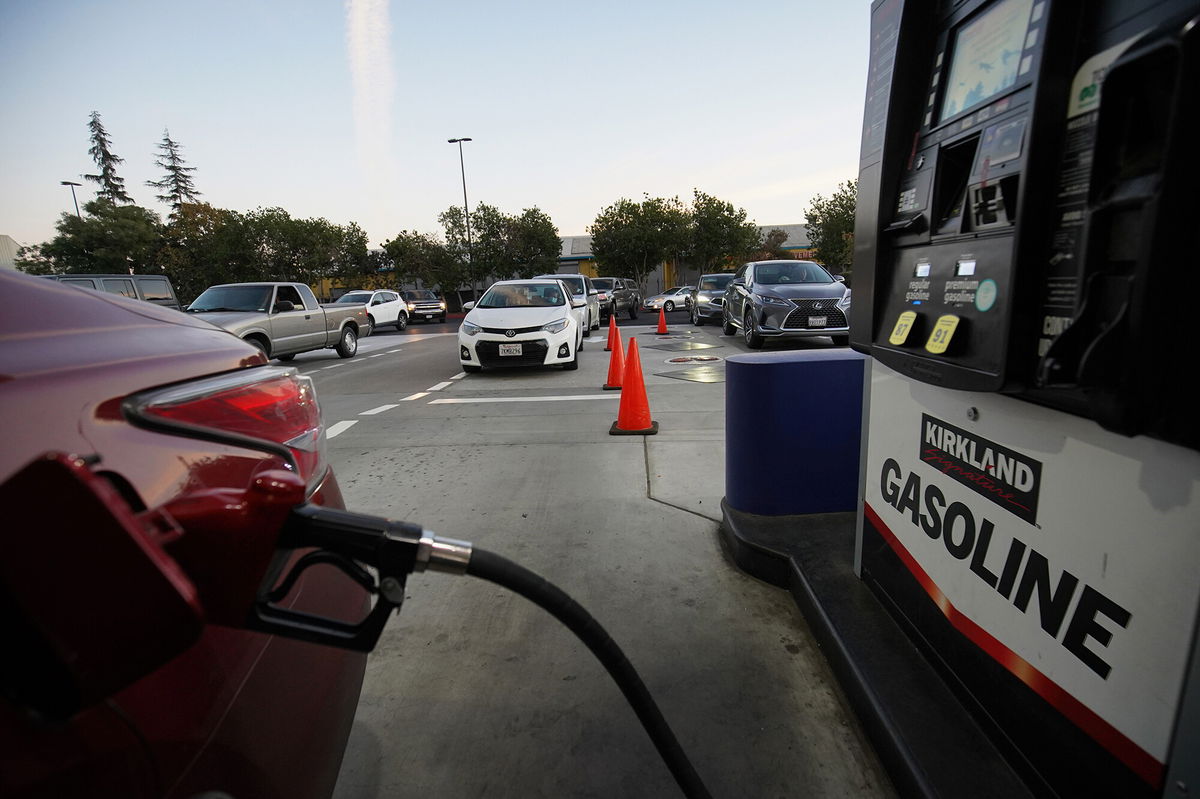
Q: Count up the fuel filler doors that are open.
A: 1